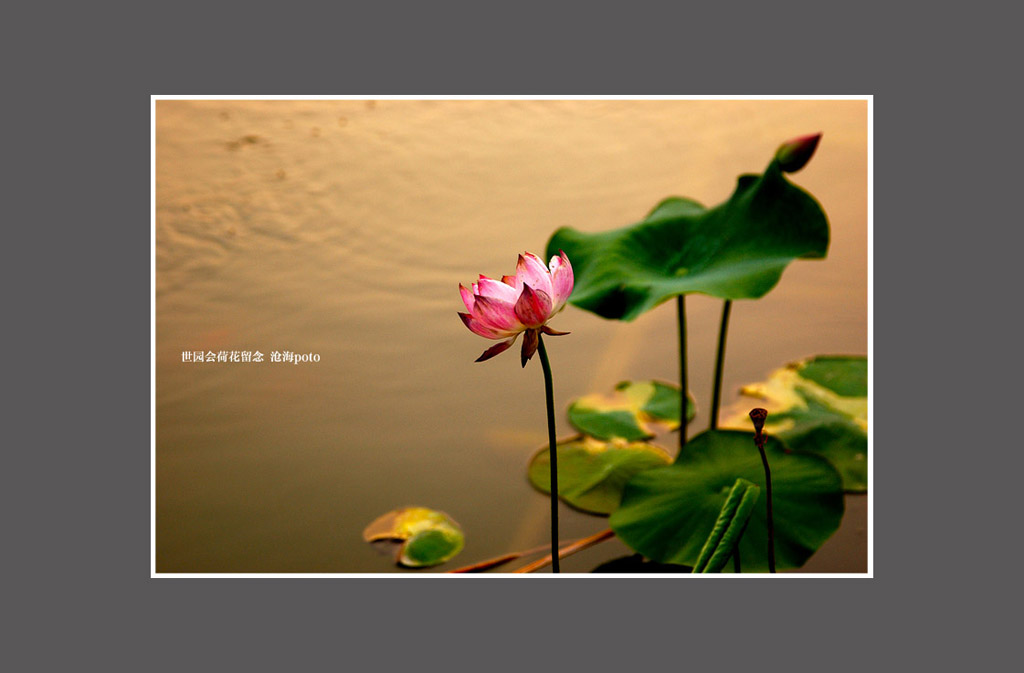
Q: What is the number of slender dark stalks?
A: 4